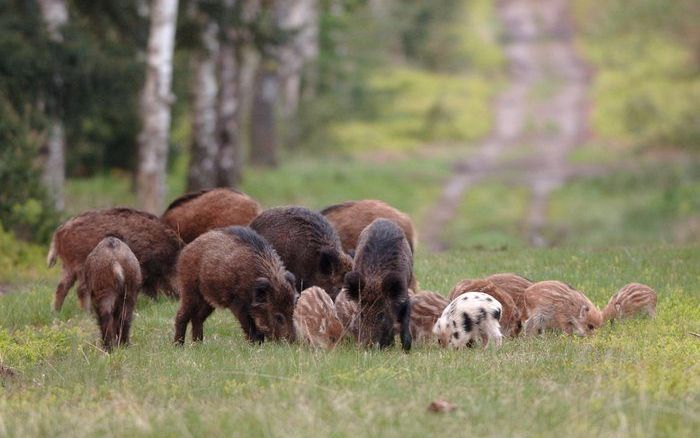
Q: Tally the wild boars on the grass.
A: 15